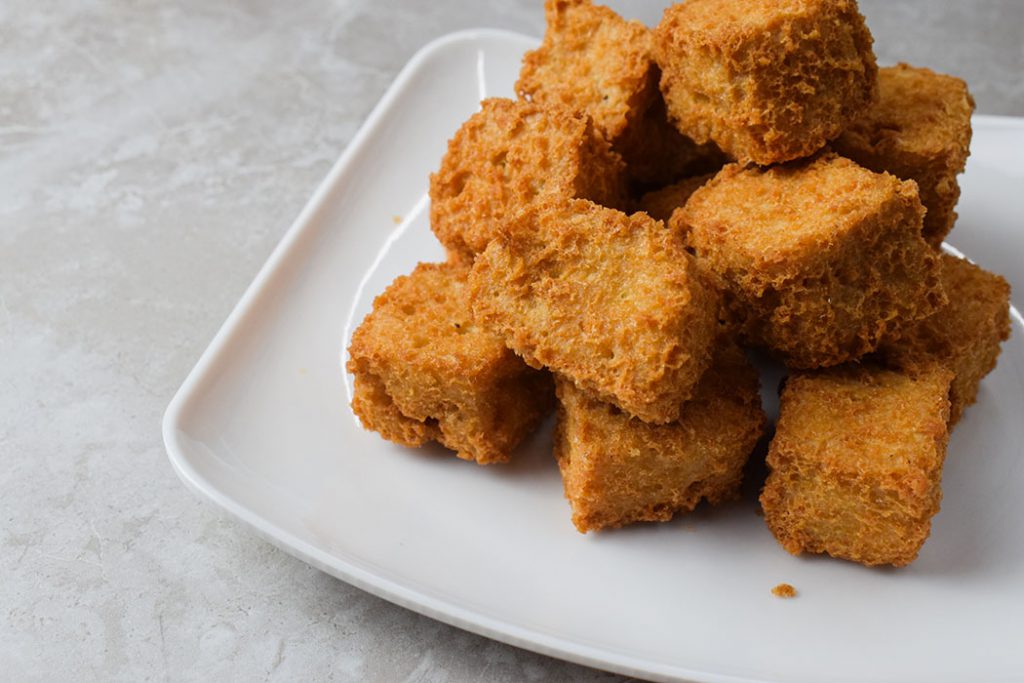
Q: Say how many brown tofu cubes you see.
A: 11